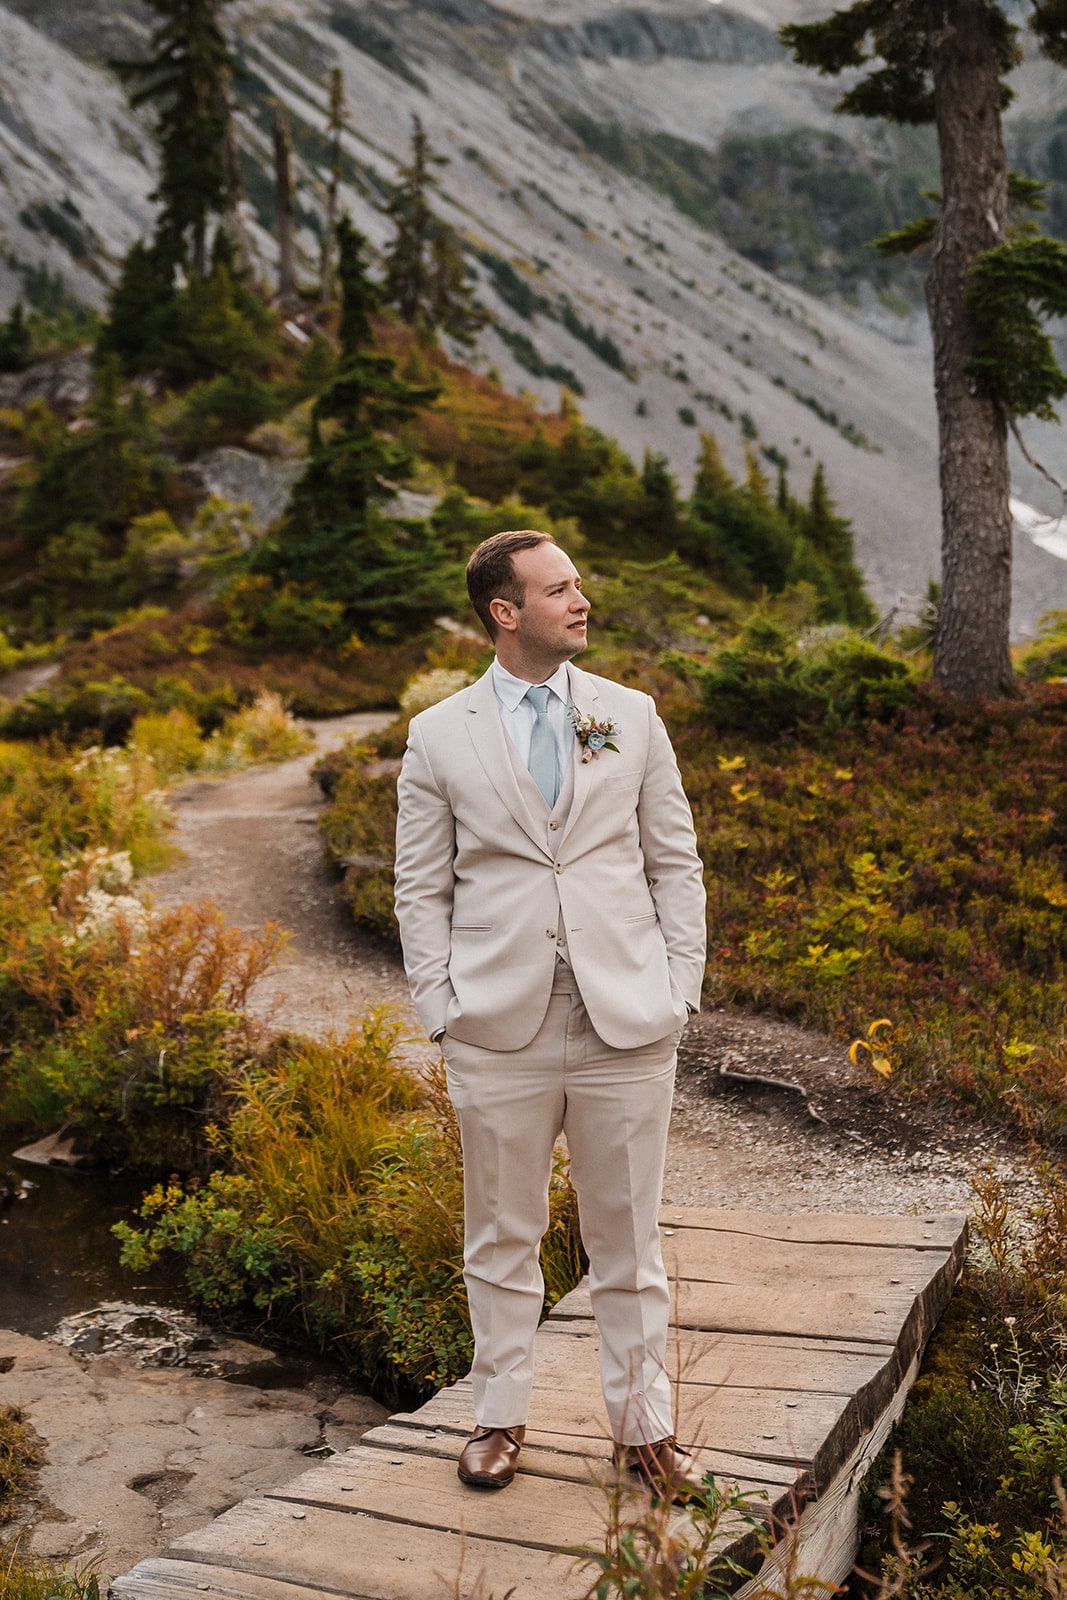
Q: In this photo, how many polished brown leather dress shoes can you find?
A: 2